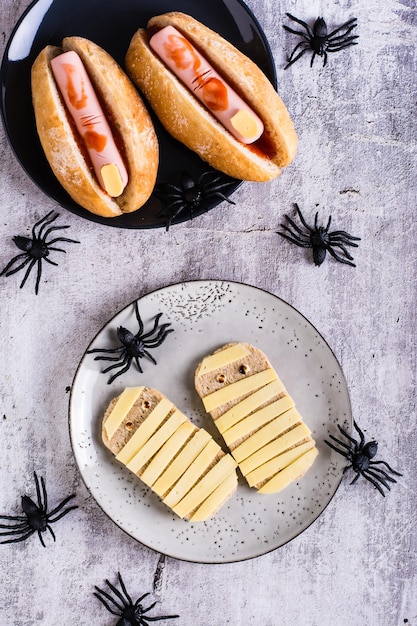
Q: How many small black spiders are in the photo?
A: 8